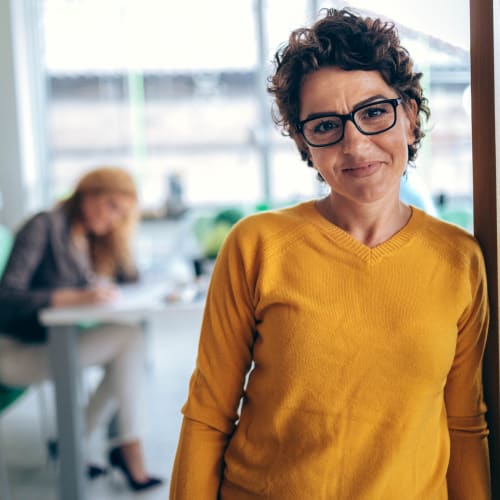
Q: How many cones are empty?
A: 0